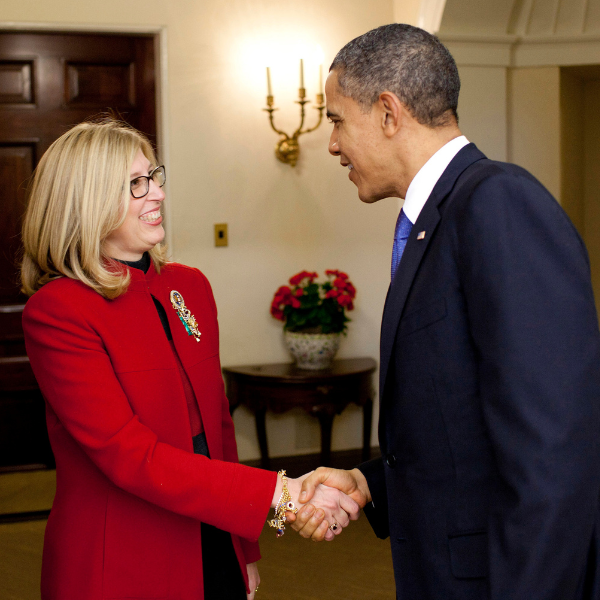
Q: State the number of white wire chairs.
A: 0